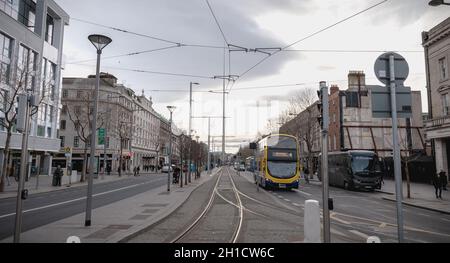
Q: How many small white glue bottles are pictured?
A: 0